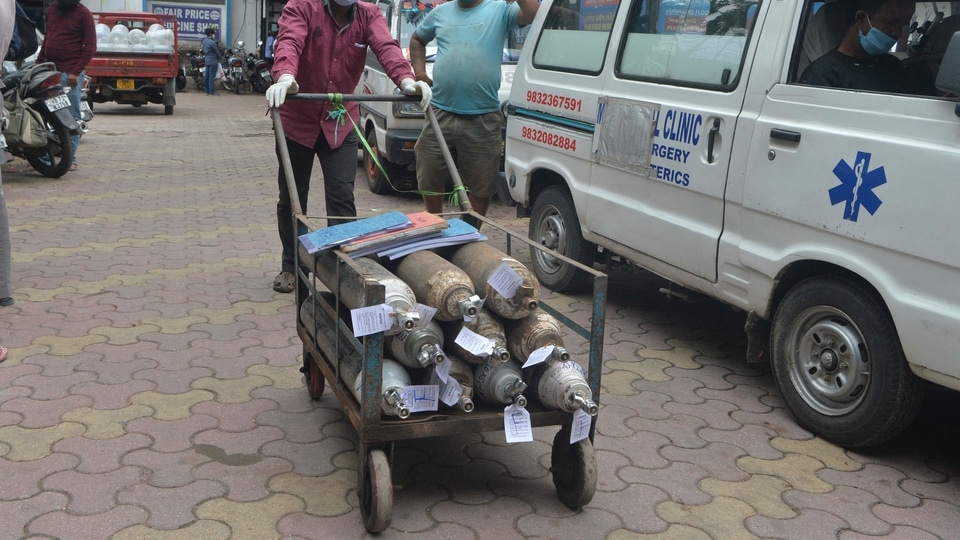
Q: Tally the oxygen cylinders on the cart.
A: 10